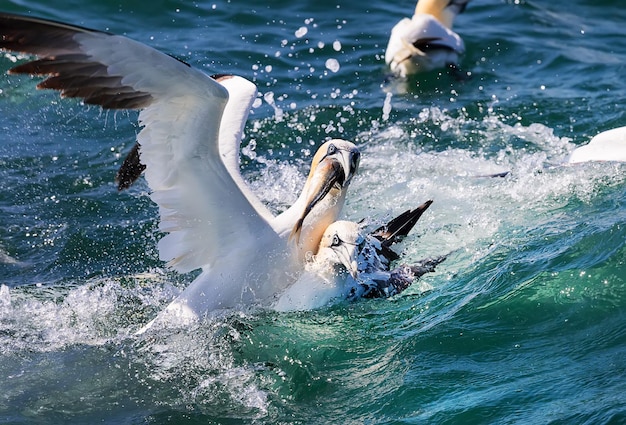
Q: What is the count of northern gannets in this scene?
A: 4